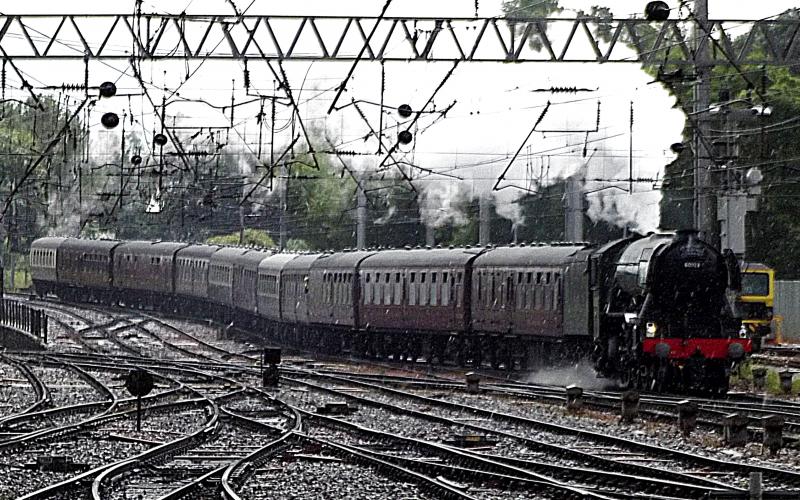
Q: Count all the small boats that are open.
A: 0